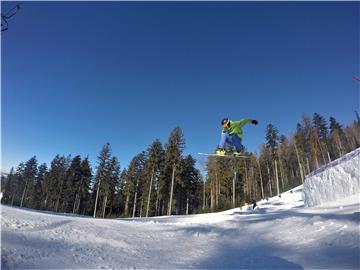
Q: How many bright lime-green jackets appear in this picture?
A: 1